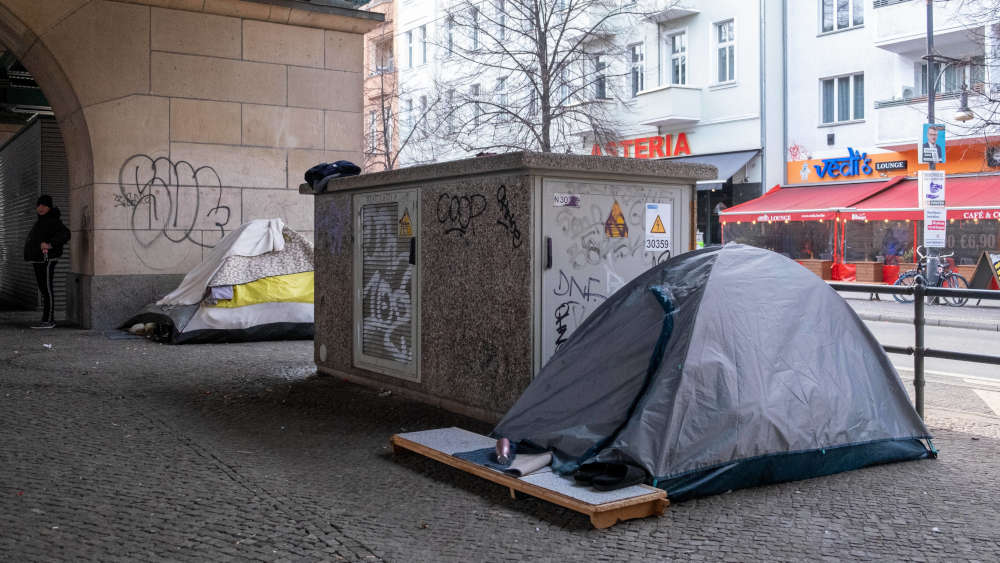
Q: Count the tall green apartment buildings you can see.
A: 0